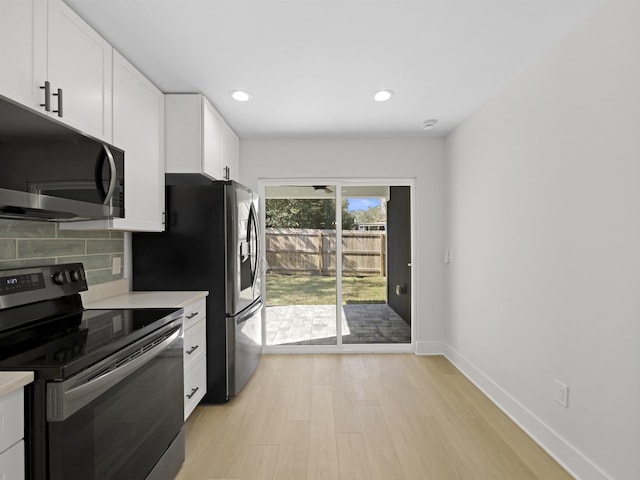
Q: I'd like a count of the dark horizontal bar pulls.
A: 3